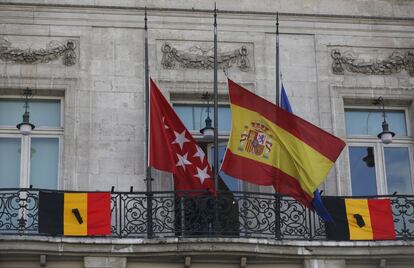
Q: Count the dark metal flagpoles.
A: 3